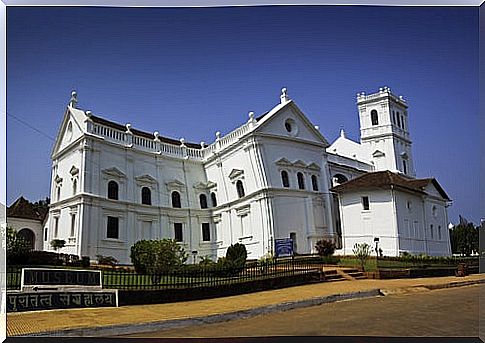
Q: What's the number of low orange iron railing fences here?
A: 0